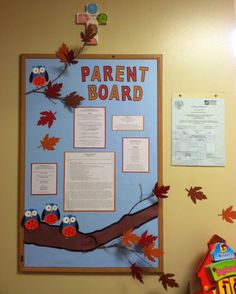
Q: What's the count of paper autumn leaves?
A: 15